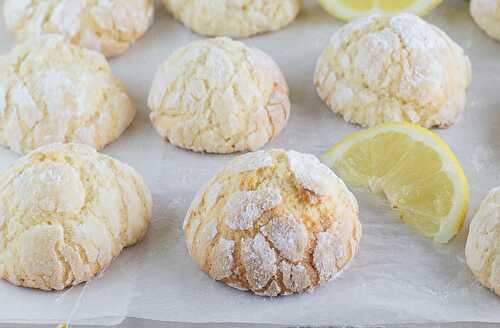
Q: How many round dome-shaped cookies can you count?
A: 9